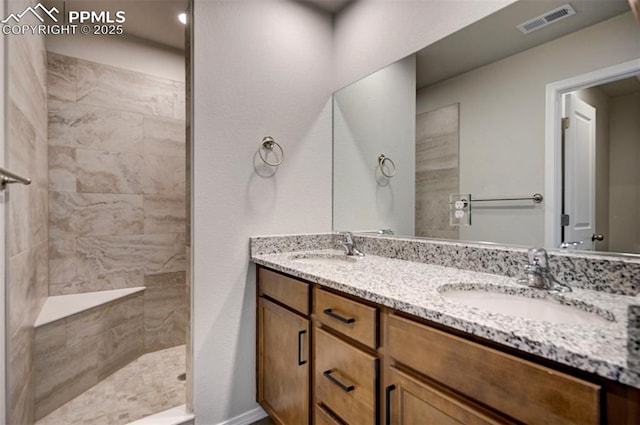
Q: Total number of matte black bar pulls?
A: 4